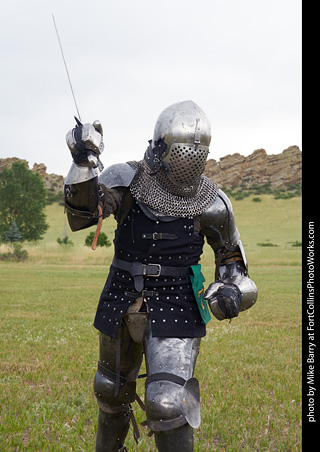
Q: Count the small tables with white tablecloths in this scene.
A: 0